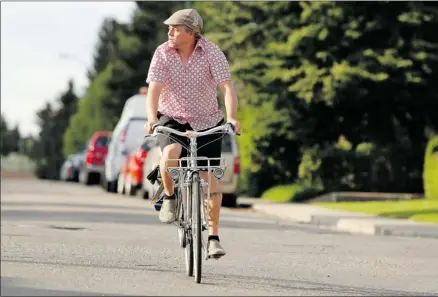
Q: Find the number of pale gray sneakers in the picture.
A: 2